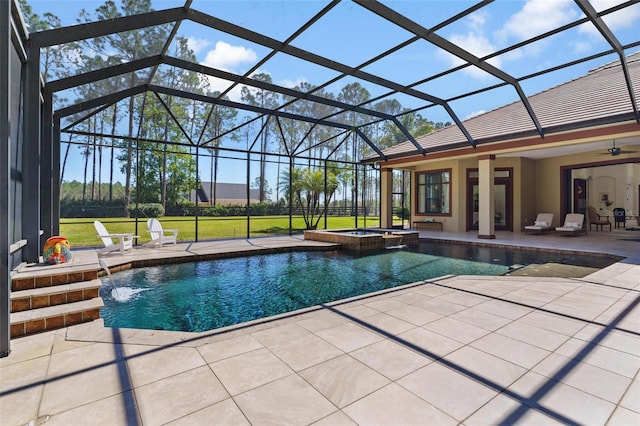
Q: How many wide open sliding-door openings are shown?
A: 1